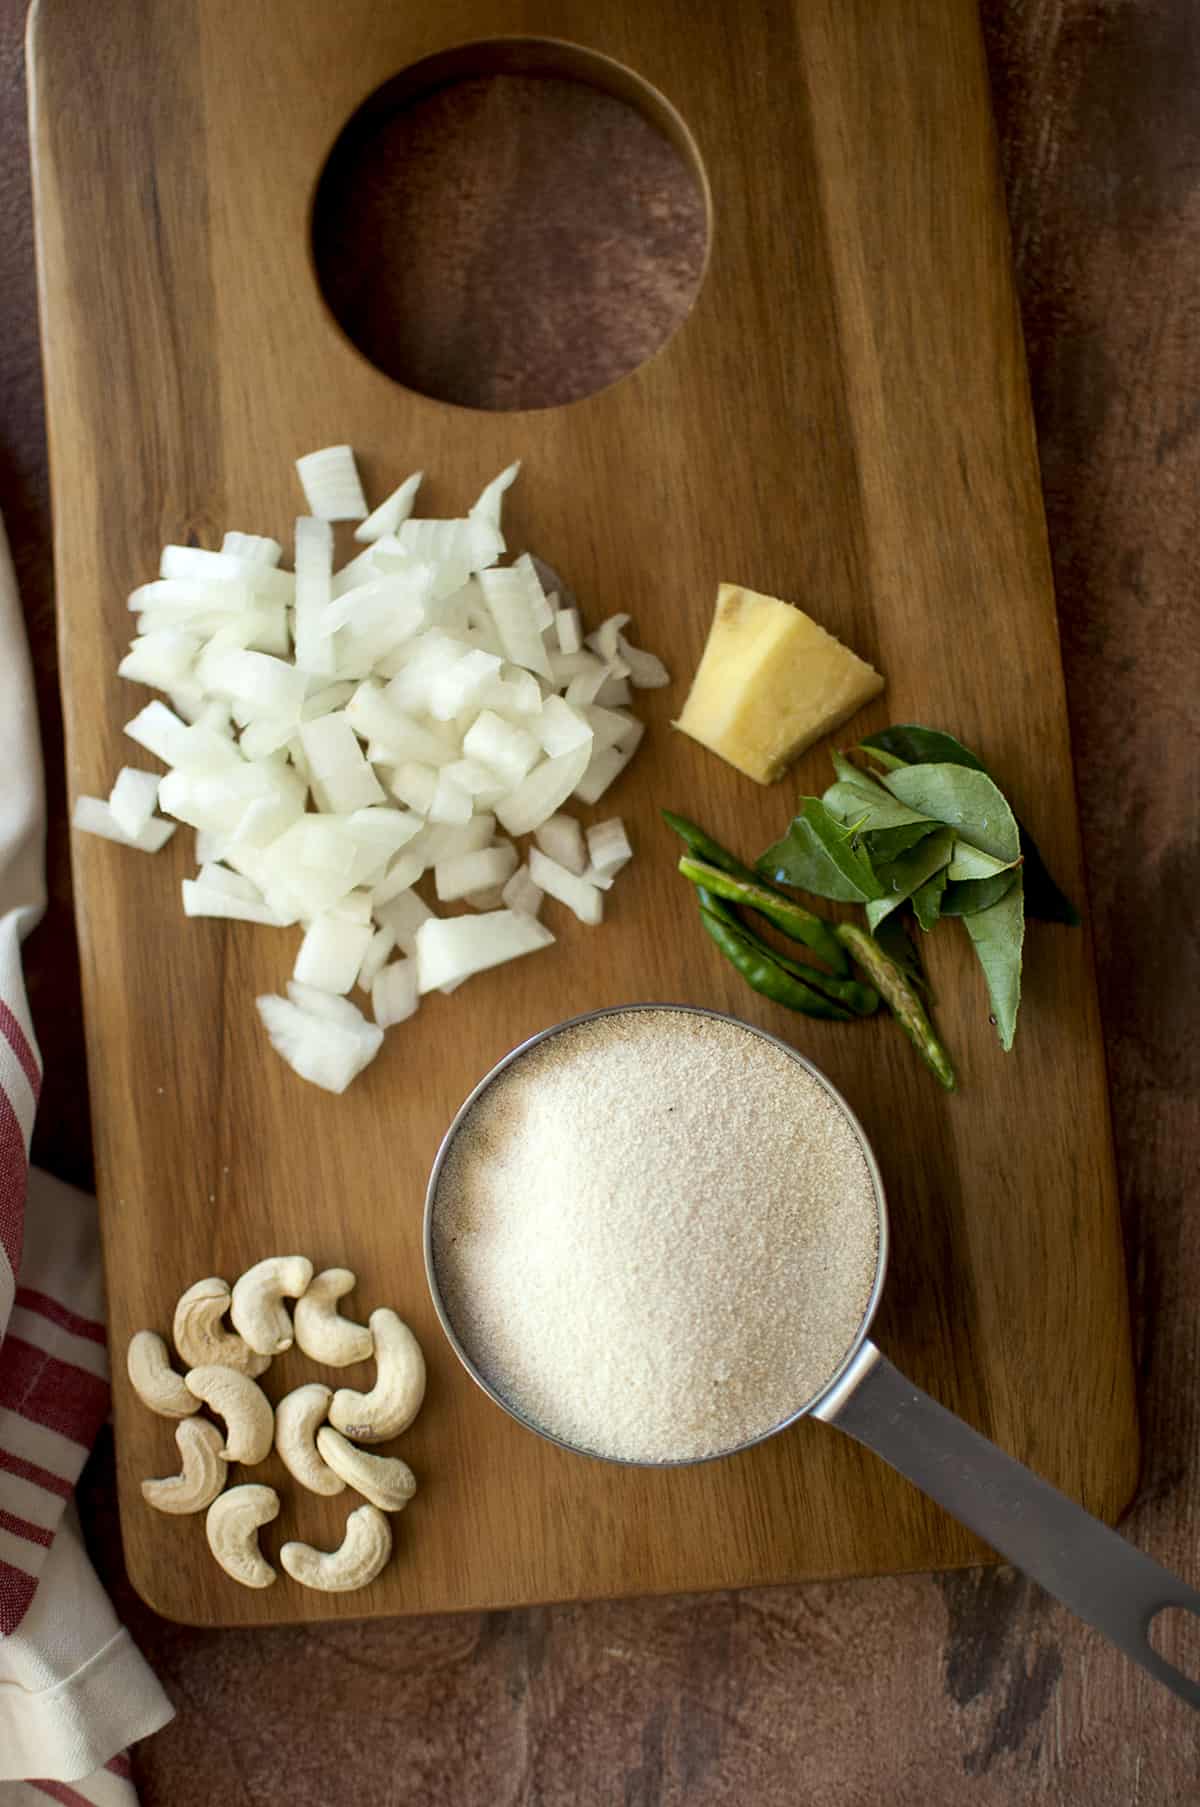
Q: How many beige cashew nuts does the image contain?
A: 11